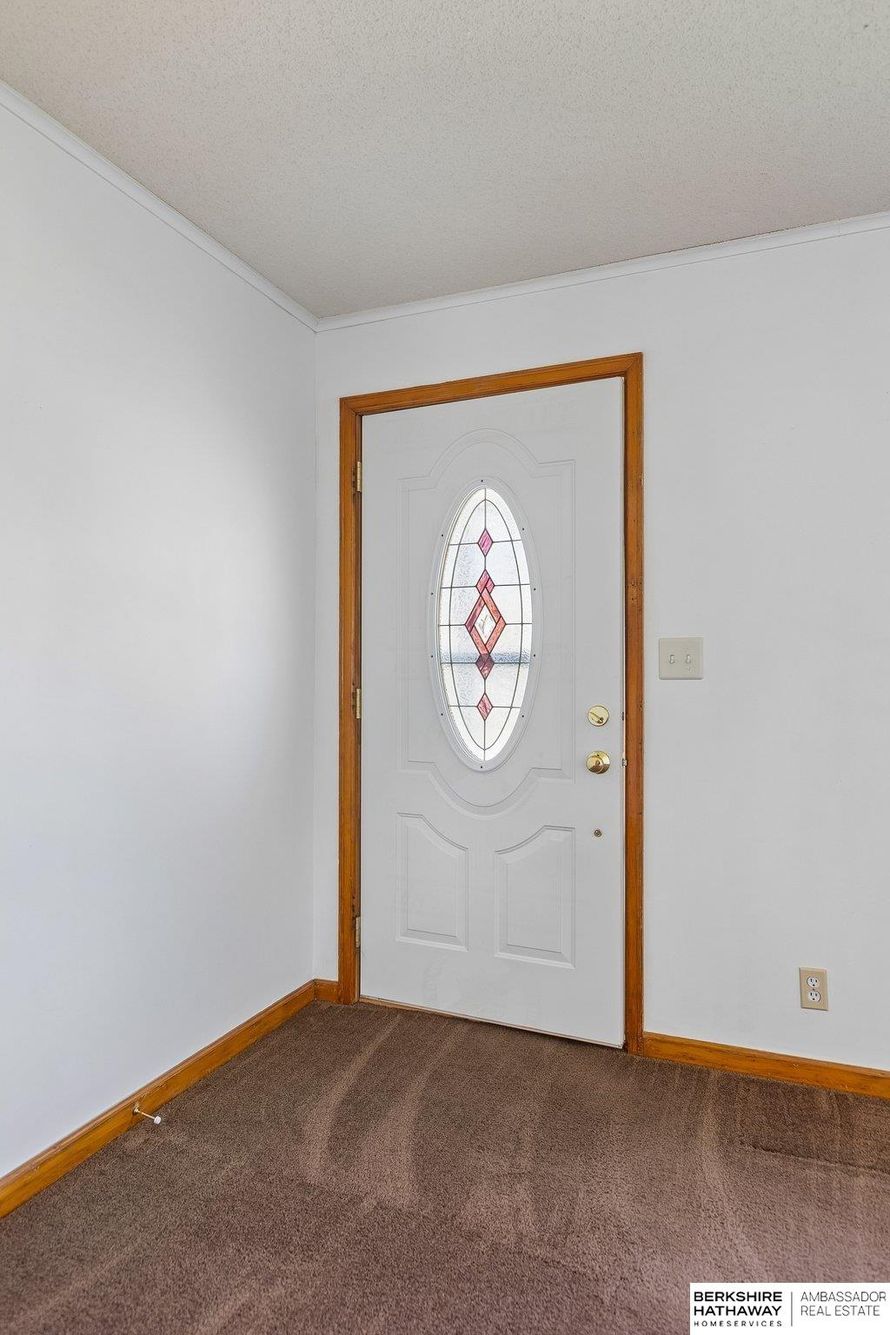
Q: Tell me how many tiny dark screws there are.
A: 10